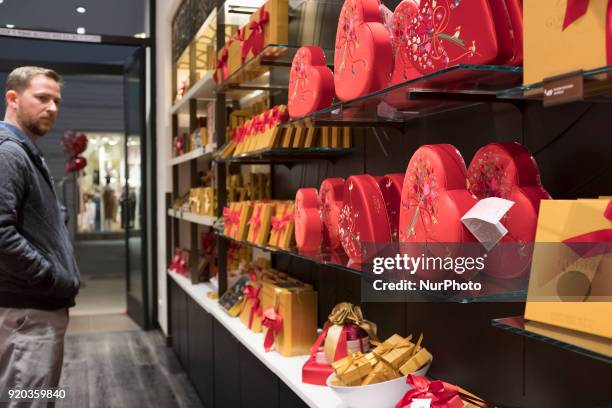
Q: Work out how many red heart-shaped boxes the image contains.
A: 11